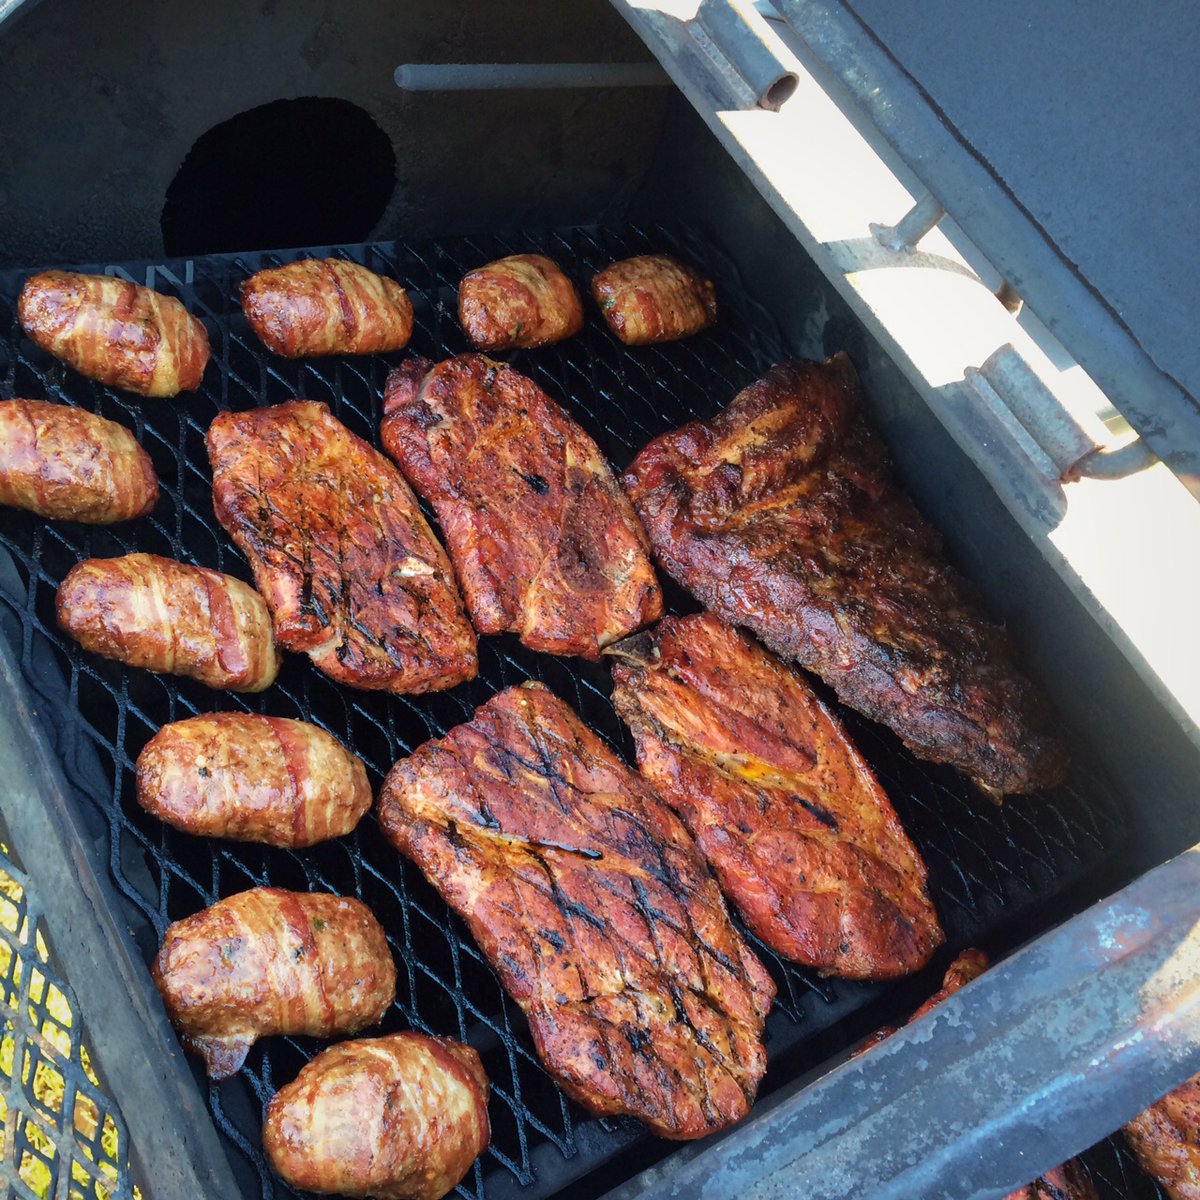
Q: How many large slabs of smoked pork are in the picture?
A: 5